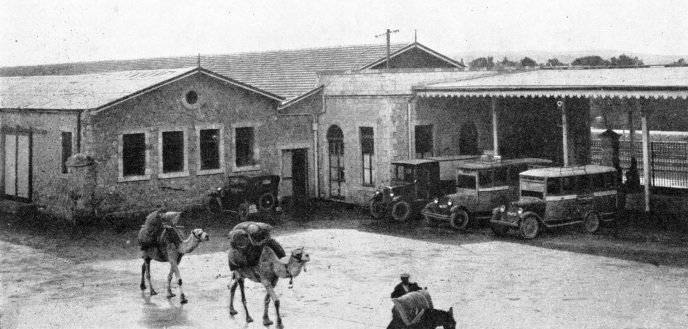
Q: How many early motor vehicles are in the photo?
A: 4